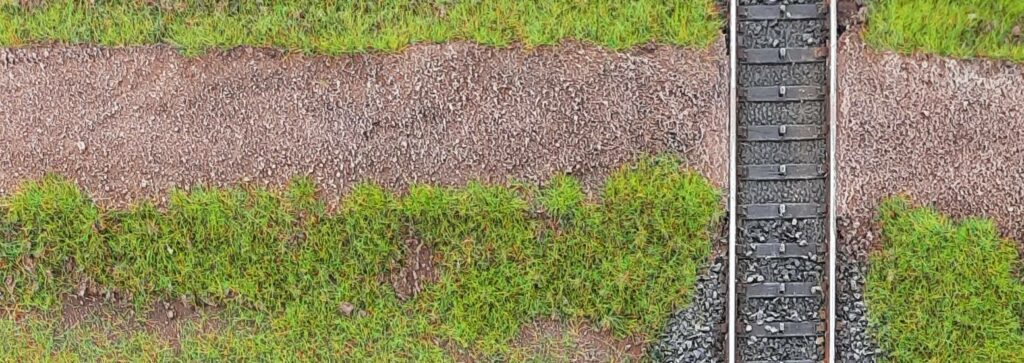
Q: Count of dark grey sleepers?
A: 9